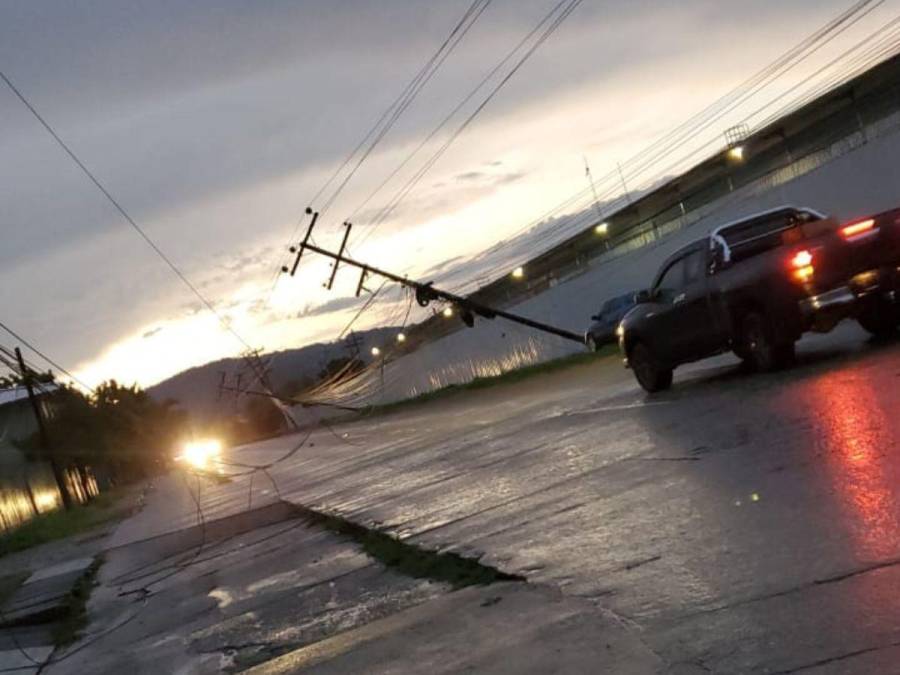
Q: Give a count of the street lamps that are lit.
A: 6